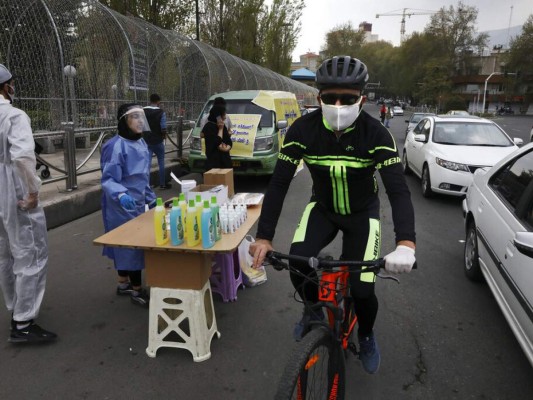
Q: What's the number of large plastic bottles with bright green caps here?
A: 7